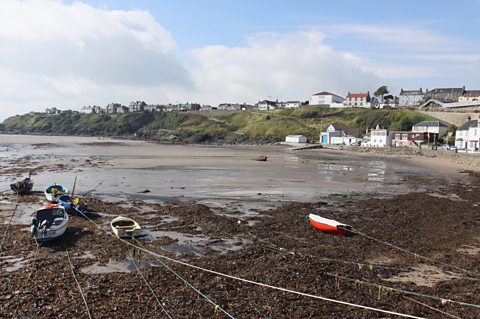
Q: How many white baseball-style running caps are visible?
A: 0